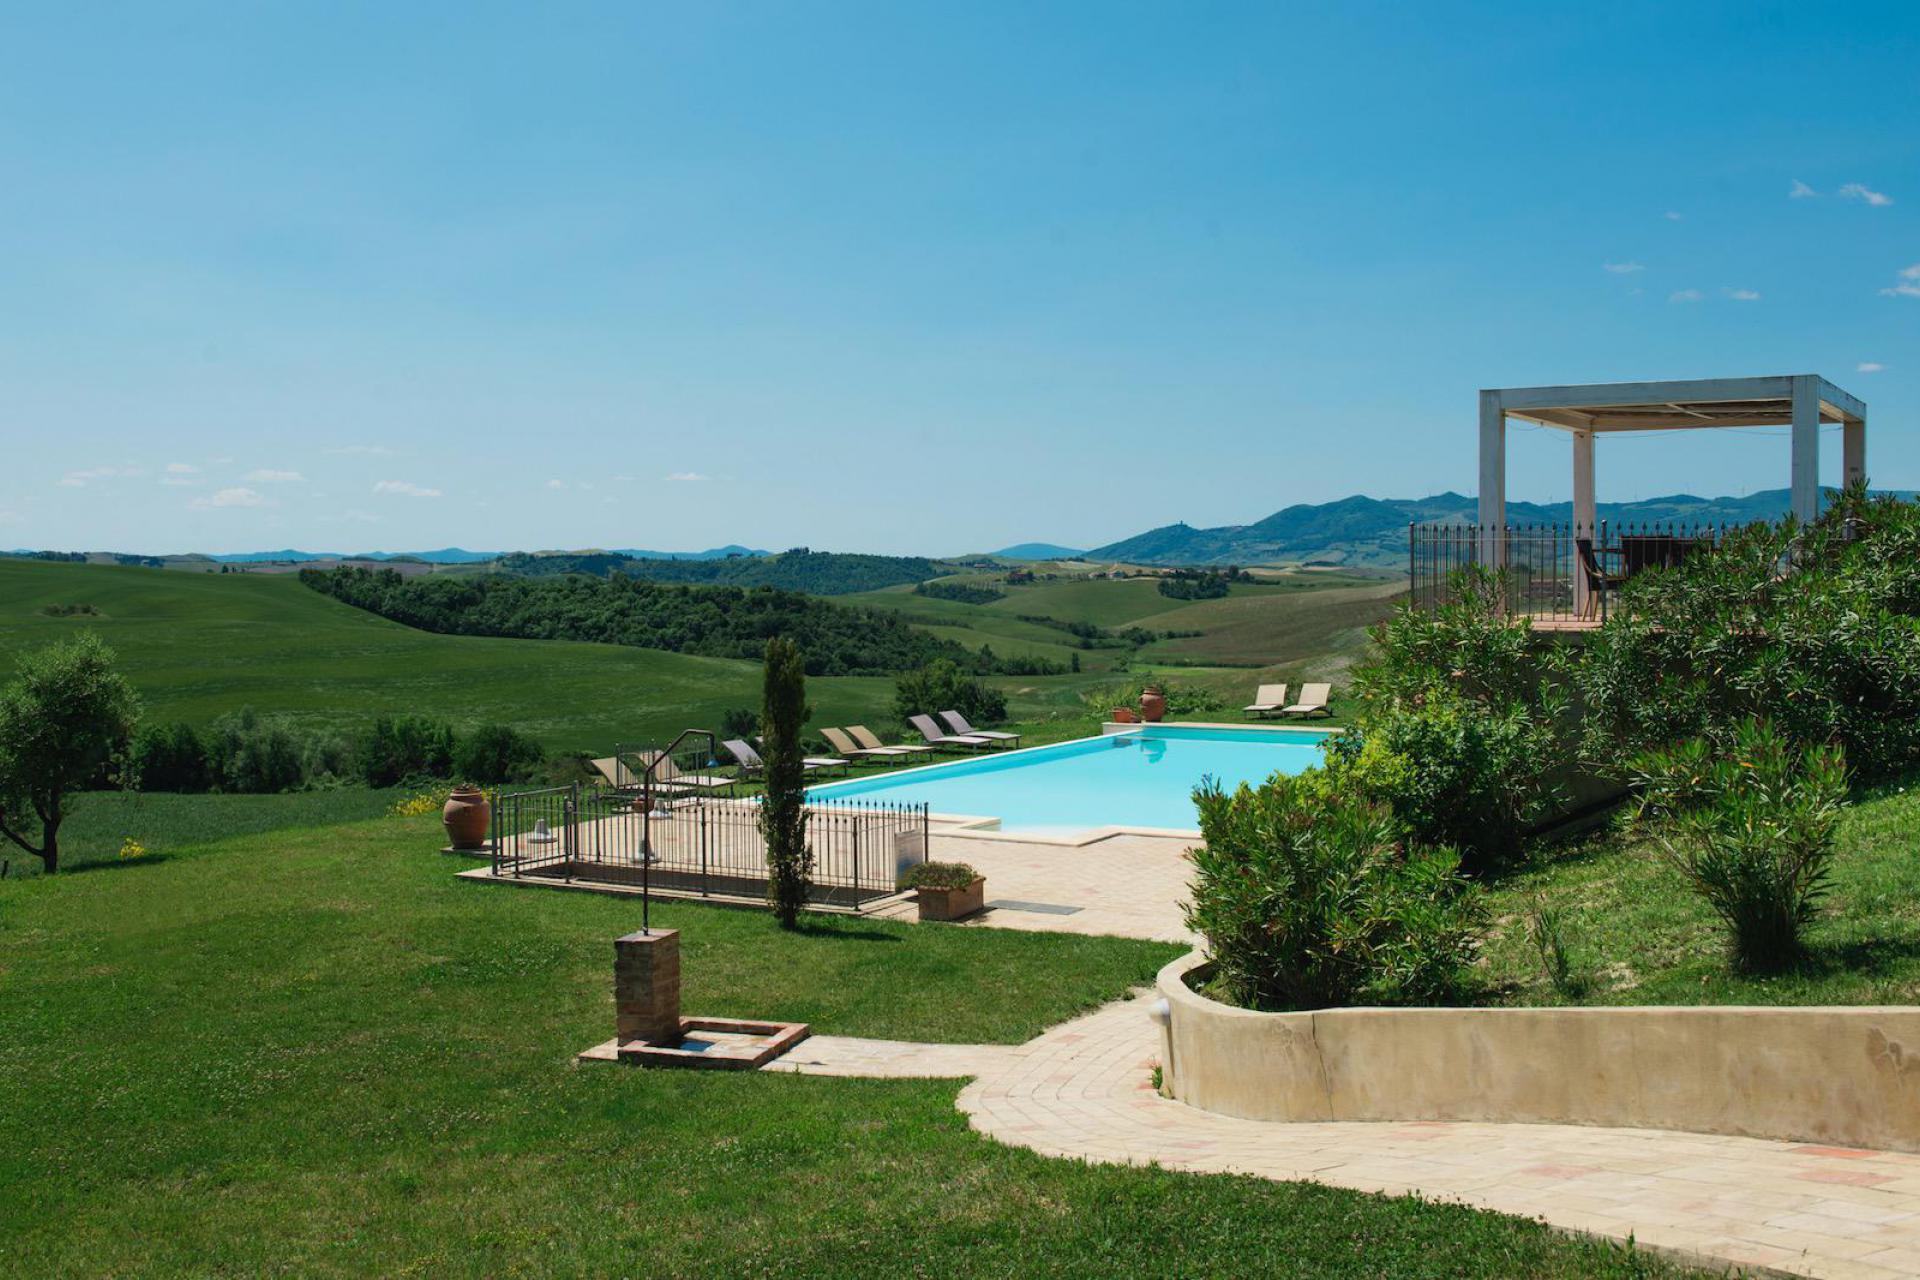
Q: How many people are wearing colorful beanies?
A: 0